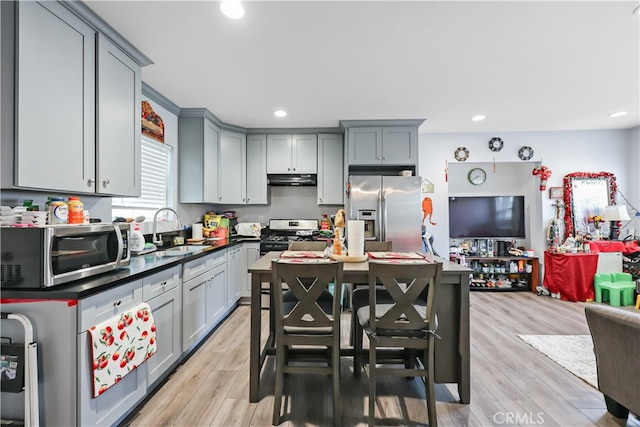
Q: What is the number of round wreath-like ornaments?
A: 3